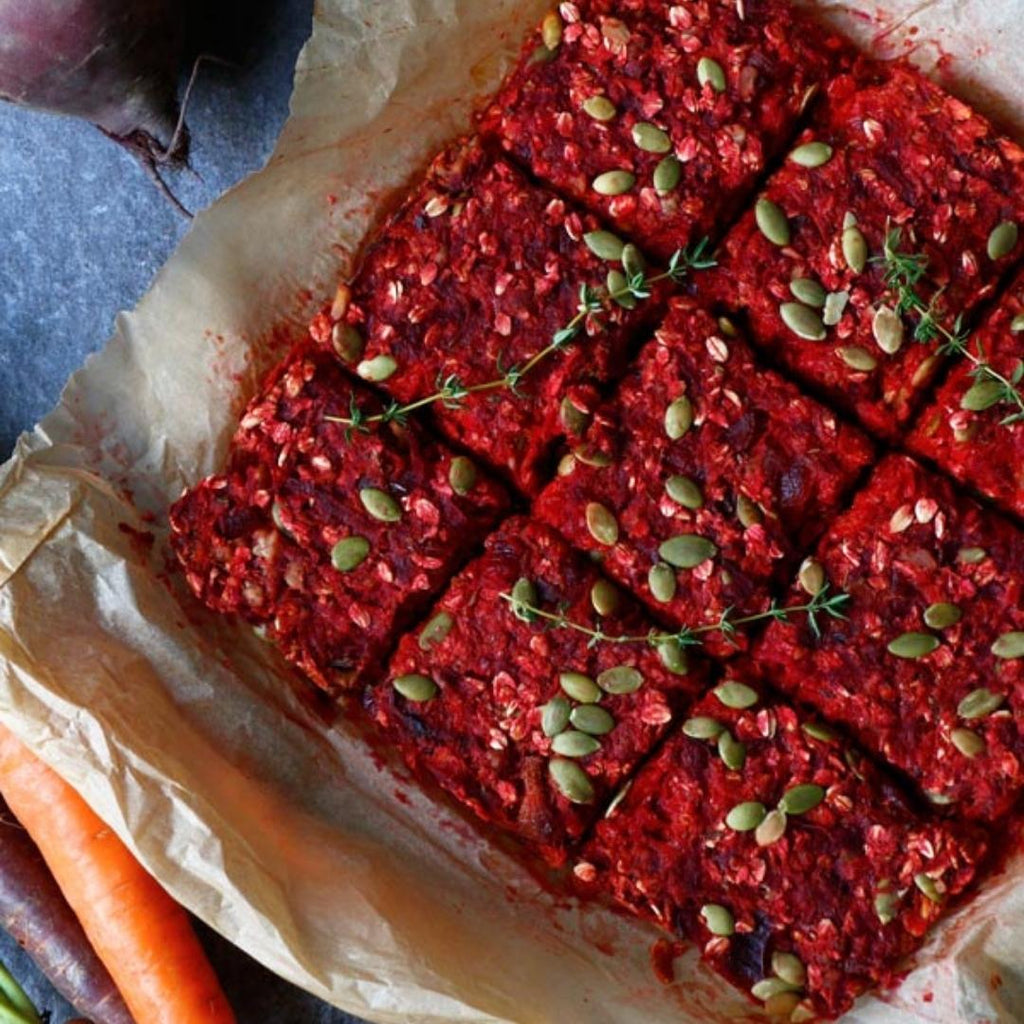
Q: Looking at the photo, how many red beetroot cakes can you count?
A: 9